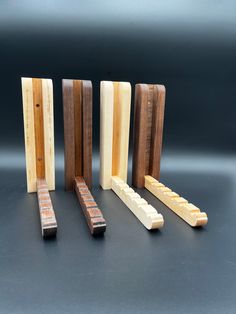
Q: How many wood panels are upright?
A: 4